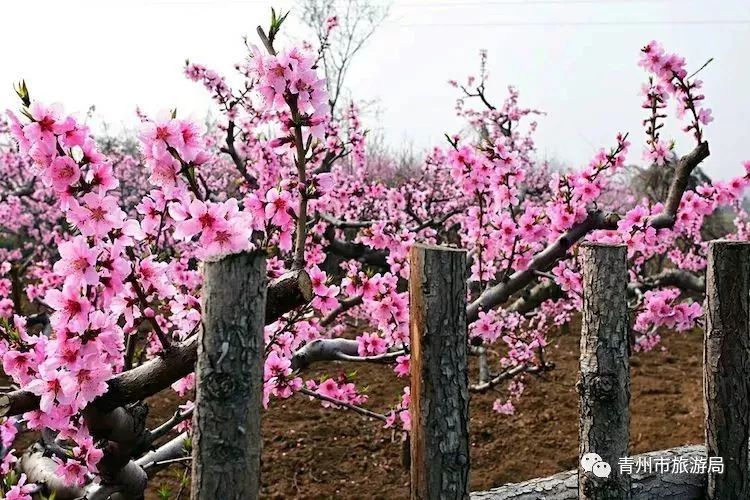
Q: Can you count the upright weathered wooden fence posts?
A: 4